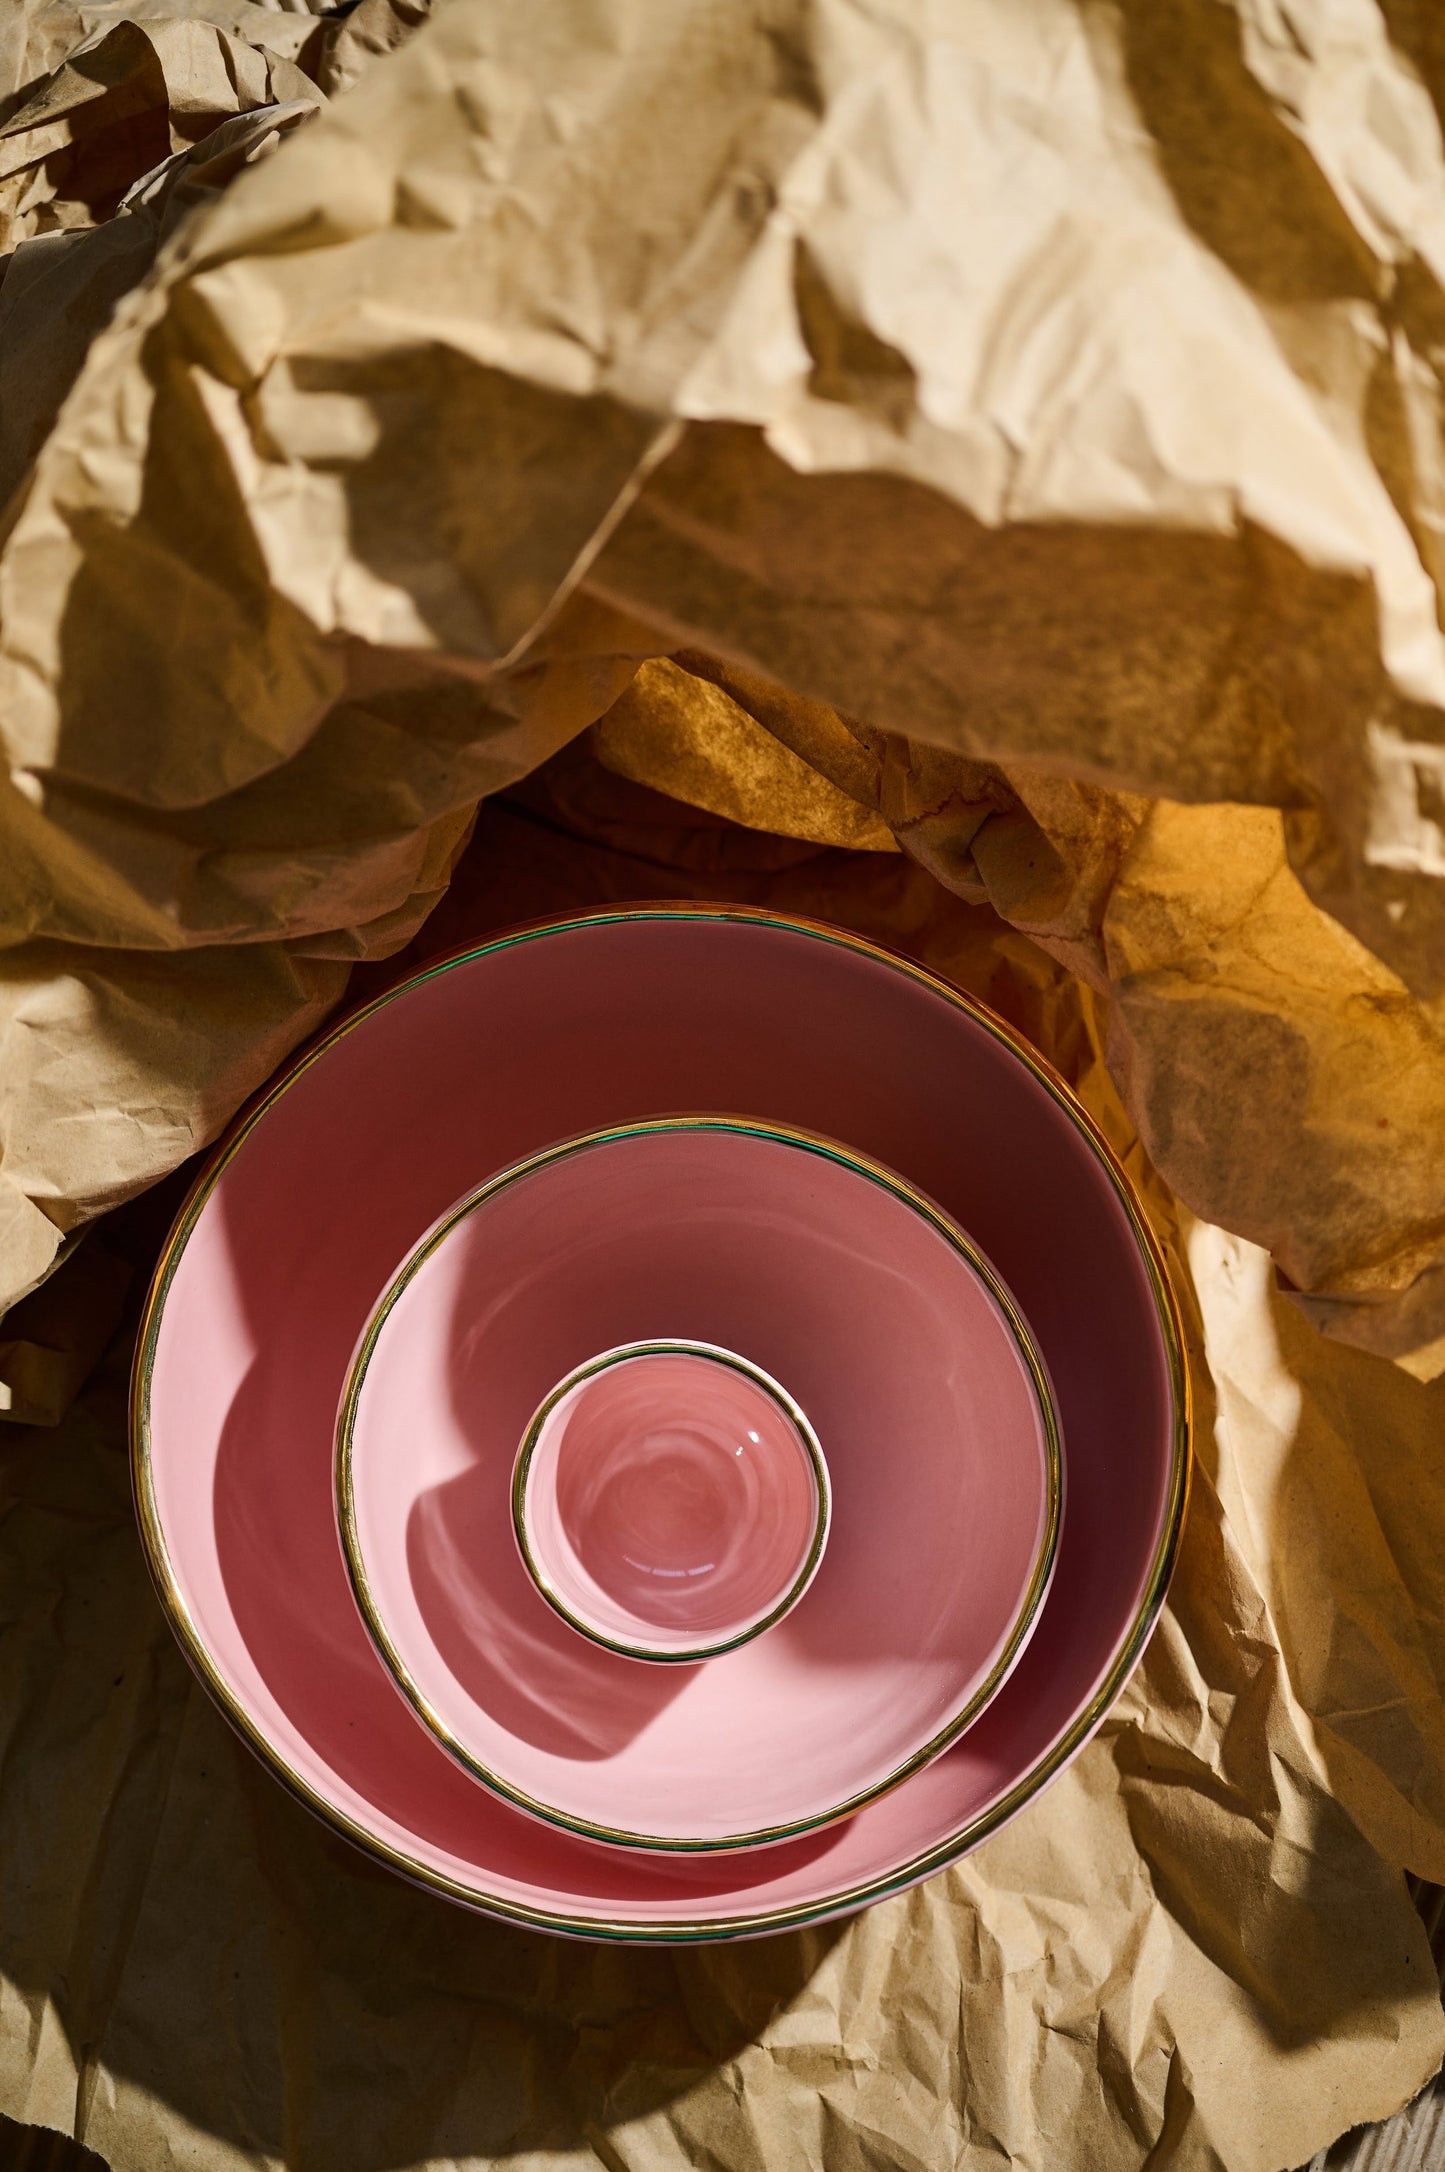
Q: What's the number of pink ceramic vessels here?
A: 3